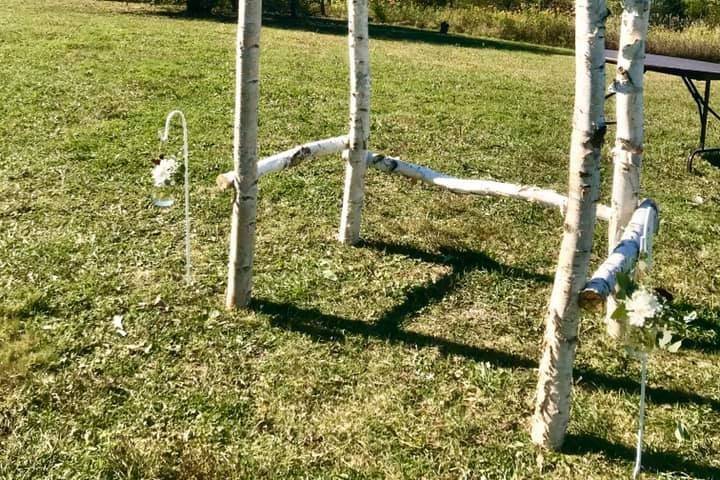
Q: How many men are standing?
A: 0